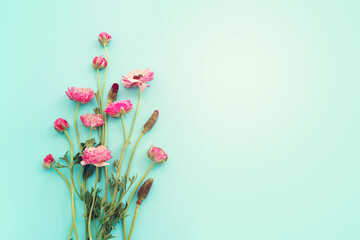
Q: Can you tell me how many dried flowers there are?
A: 3